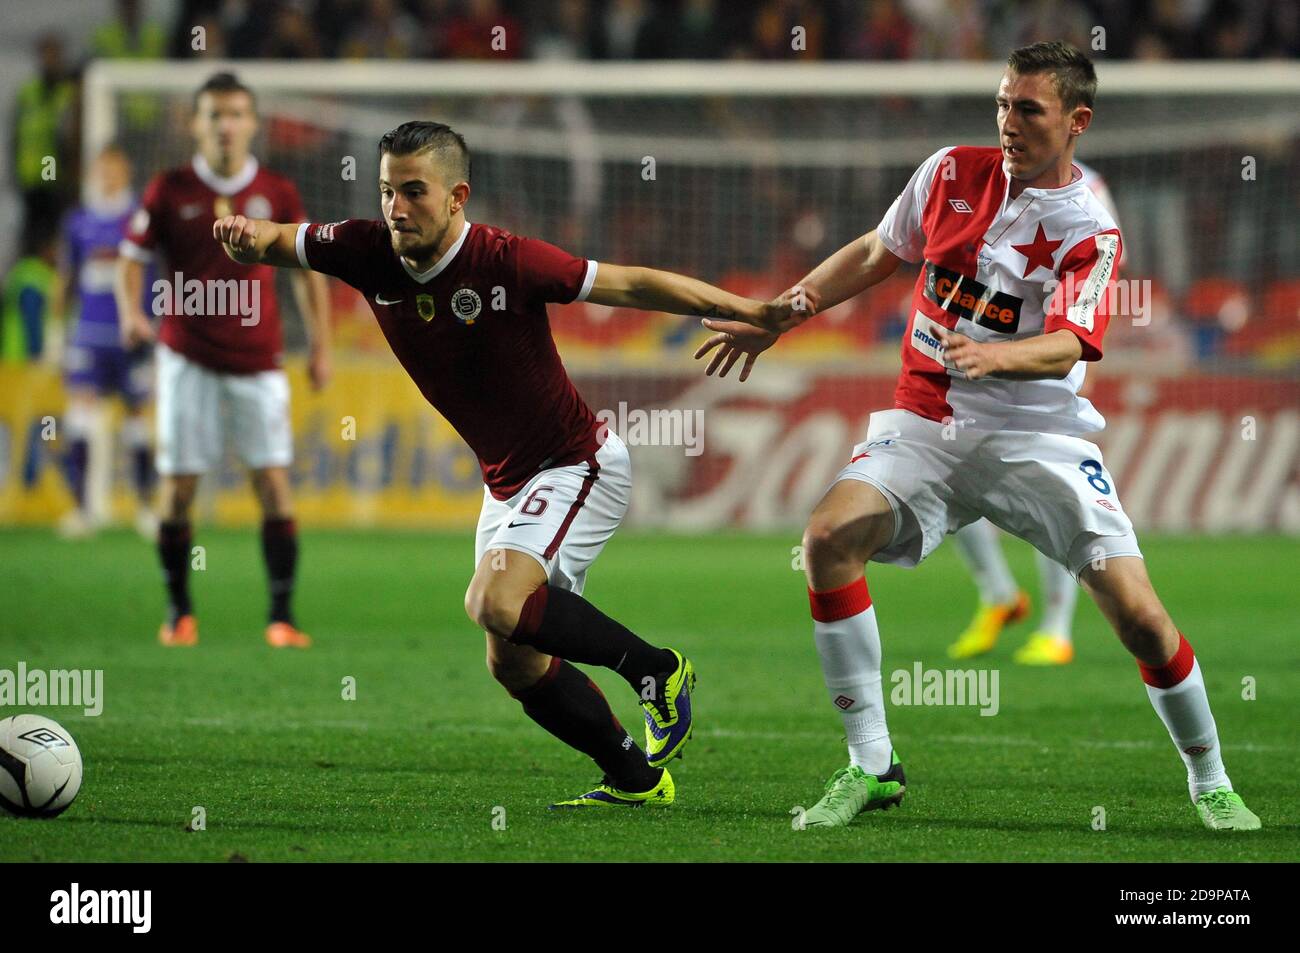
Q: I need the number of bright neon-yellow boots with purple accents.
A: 2